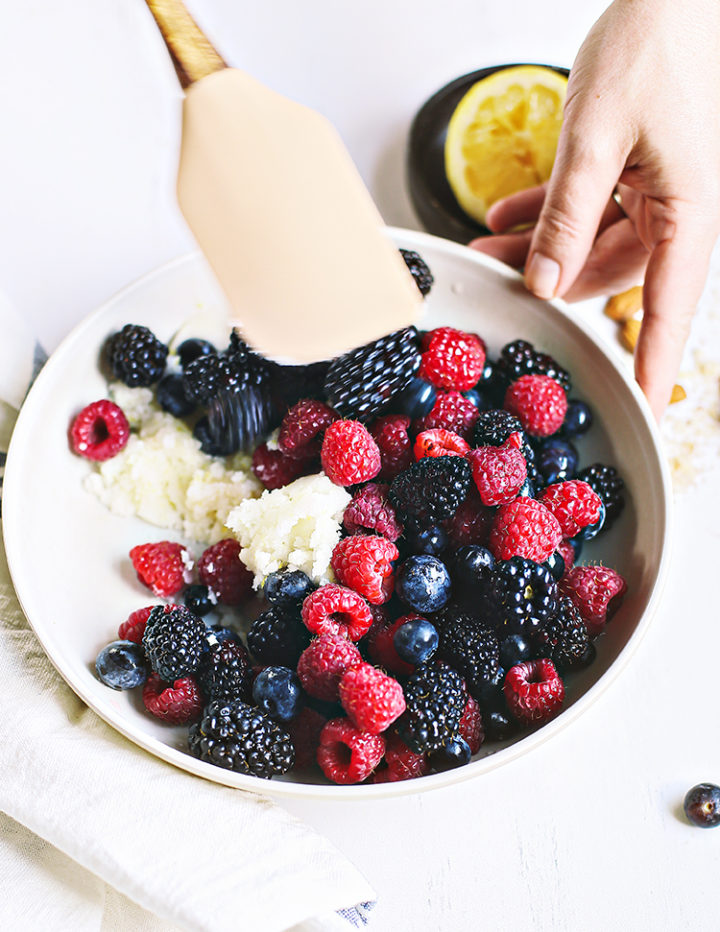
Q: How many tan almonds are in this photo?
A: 3